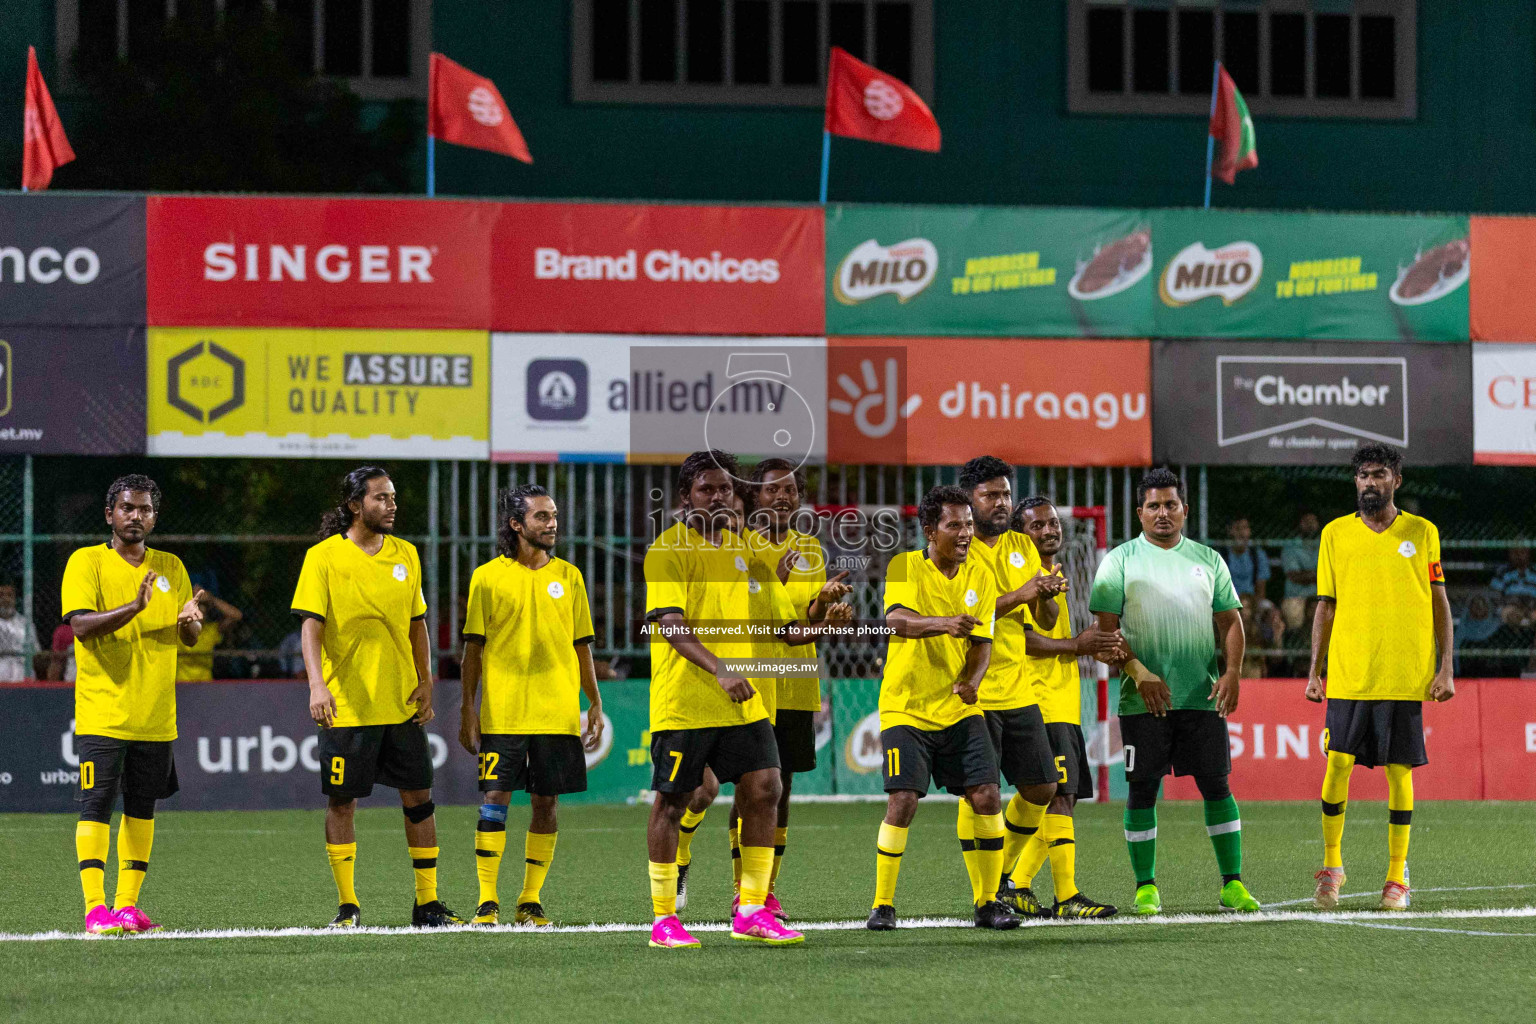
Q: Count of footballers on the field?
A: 11